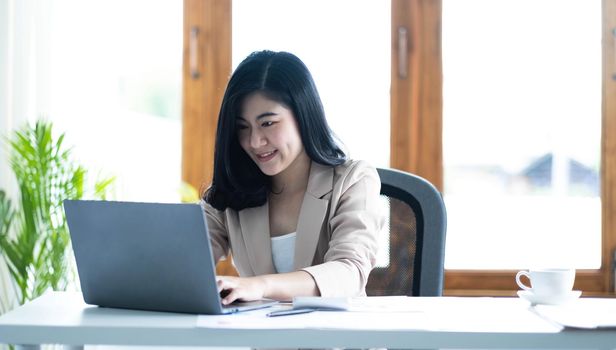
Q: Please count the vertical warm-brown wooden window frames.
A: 3